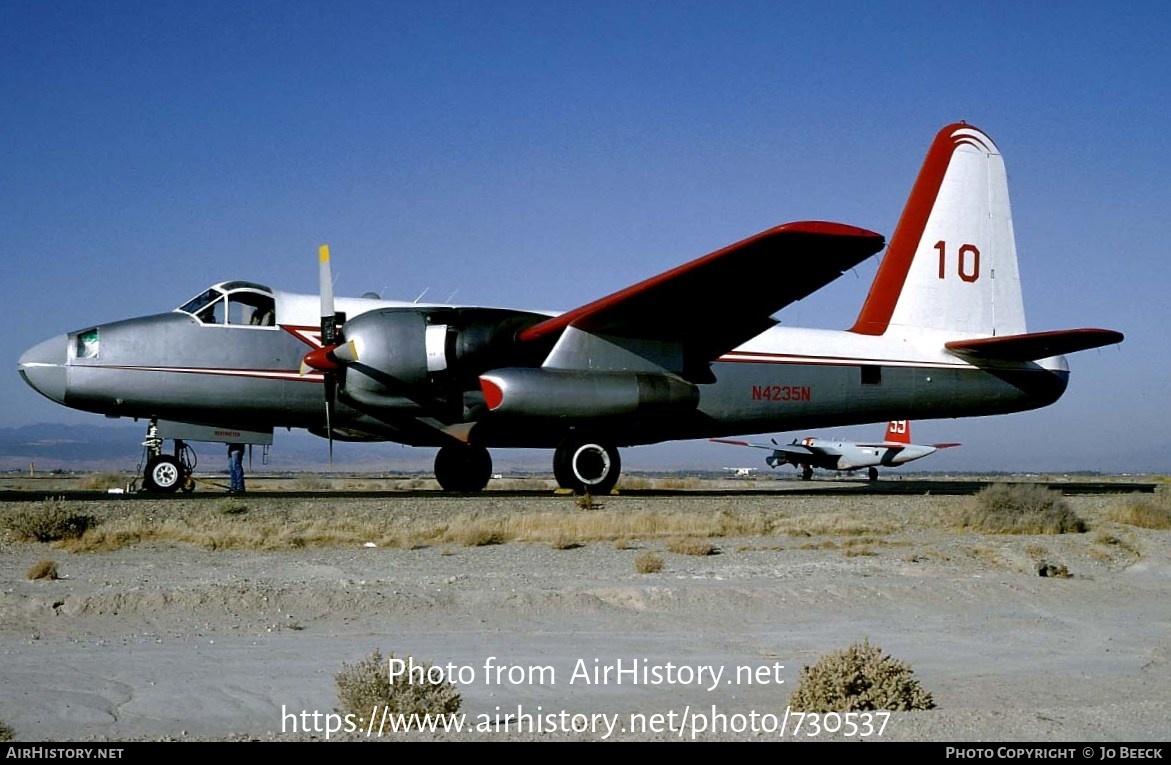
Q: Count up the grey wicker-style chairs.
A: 0